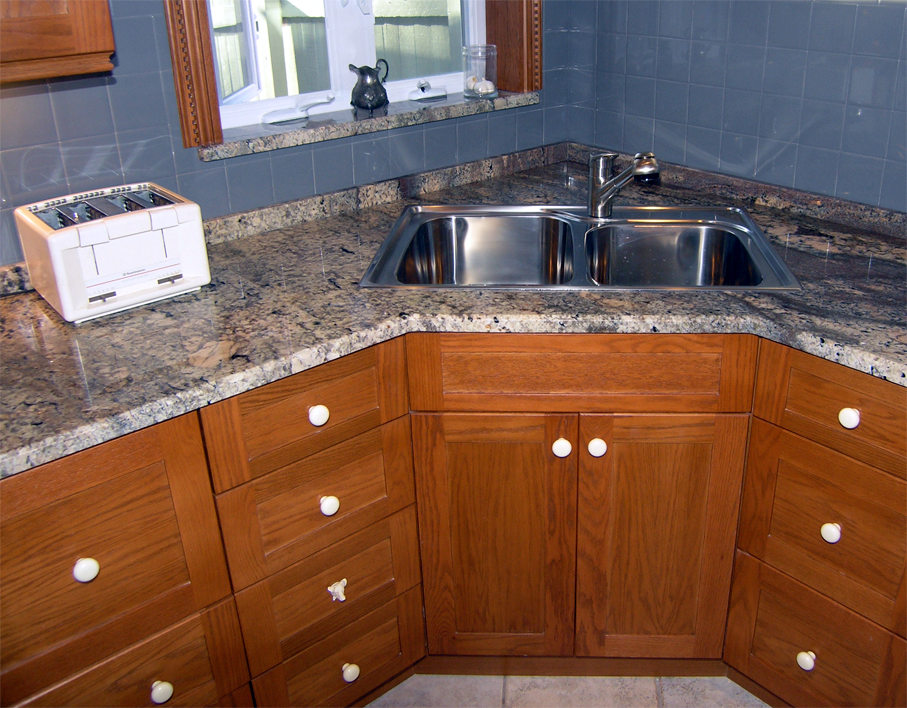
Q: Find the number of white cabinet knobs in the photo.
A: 11